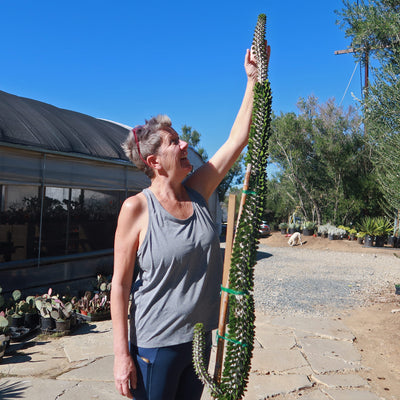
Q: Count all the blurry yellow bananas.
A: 0